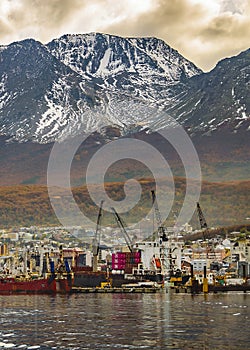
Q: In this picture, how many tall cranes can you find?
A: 4